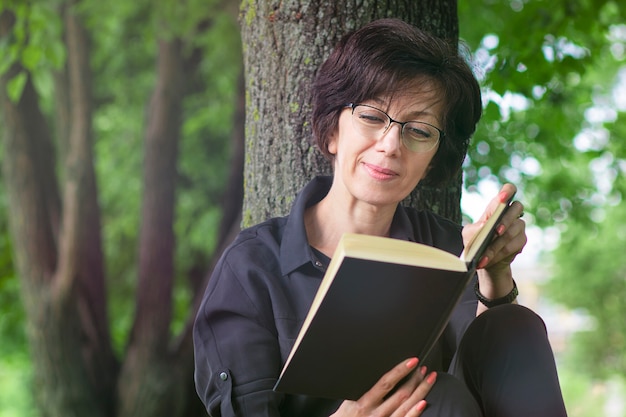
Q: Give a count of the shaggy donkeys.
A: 0